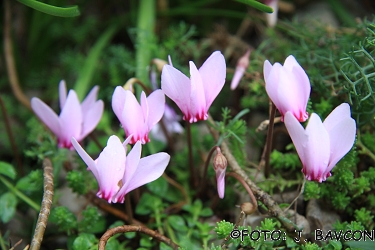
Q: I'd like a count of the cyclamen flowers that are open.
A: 6